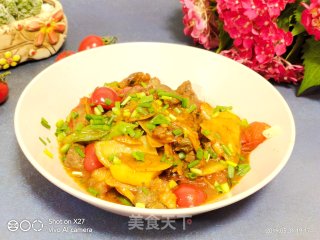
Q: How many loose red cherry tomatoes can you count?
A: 3